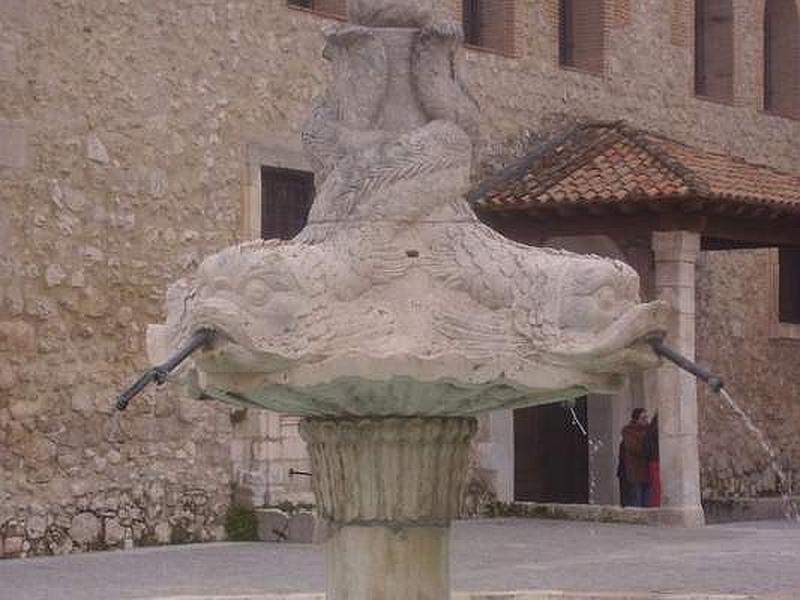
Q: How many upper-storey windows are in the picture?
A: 5